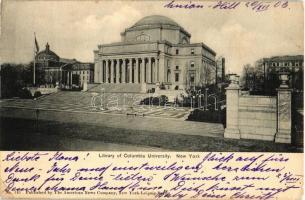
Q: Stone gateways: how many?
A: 1